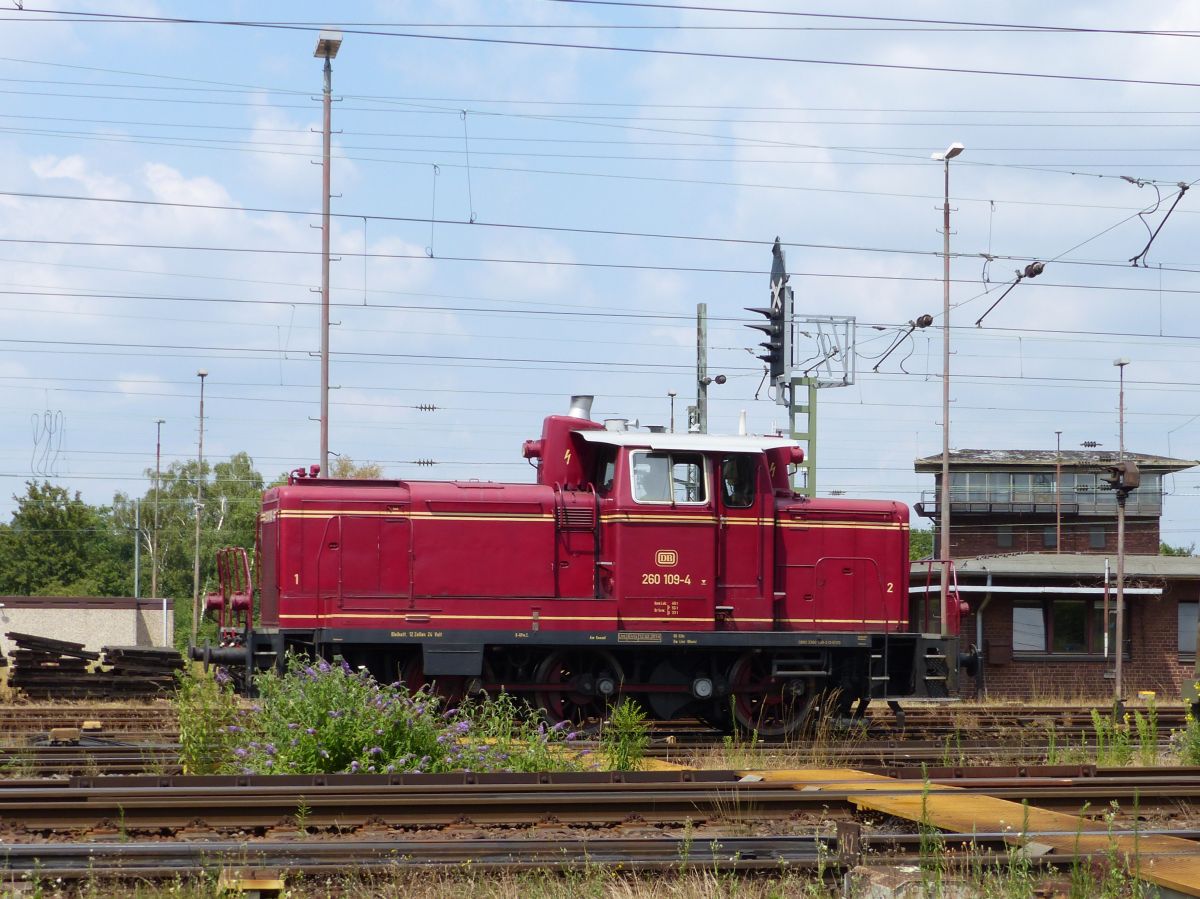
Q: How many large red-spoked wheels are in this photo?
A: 3